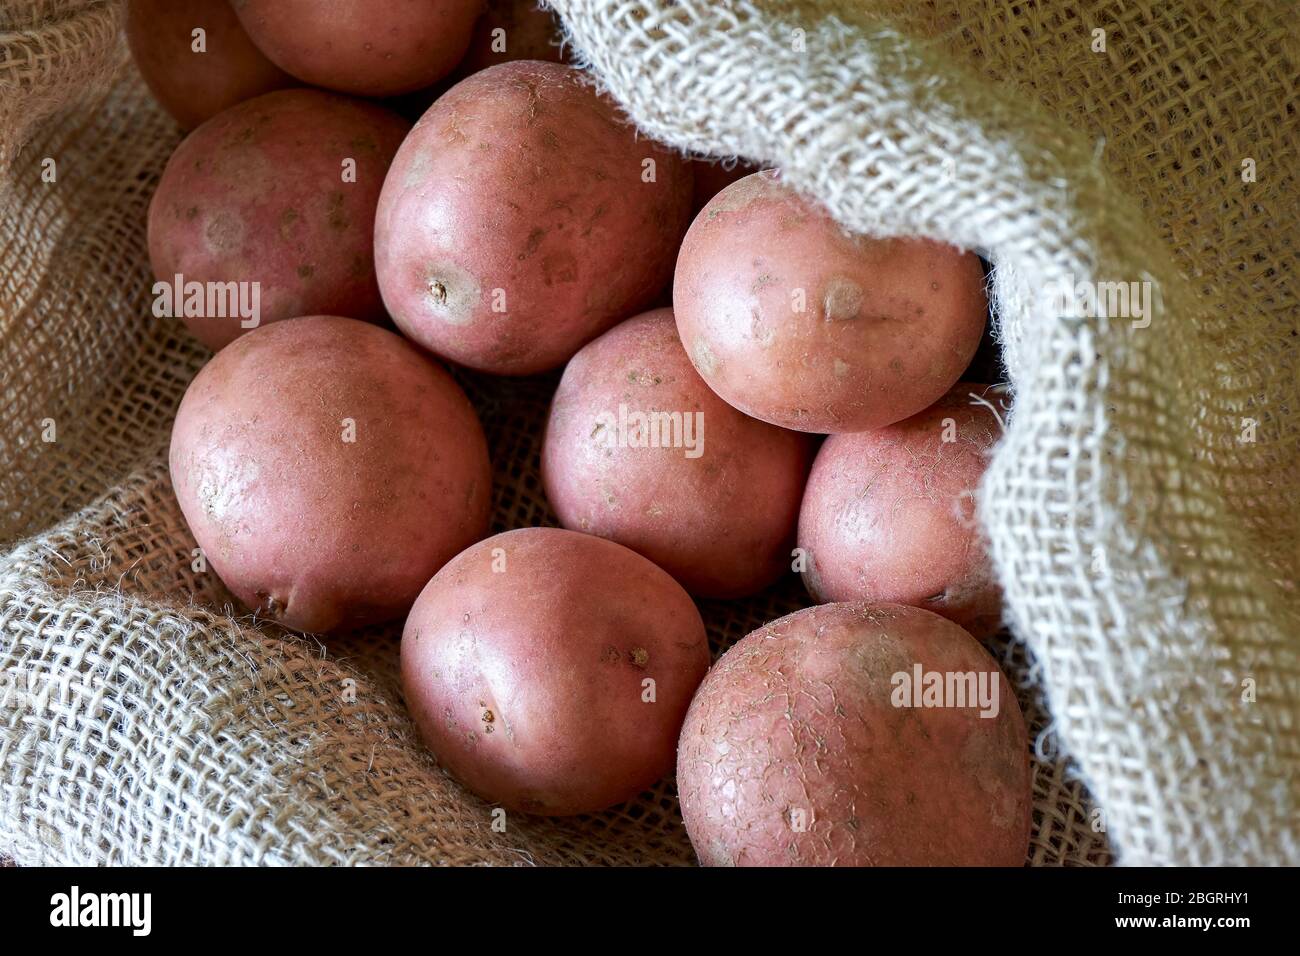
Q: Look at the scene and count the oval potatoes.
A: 12